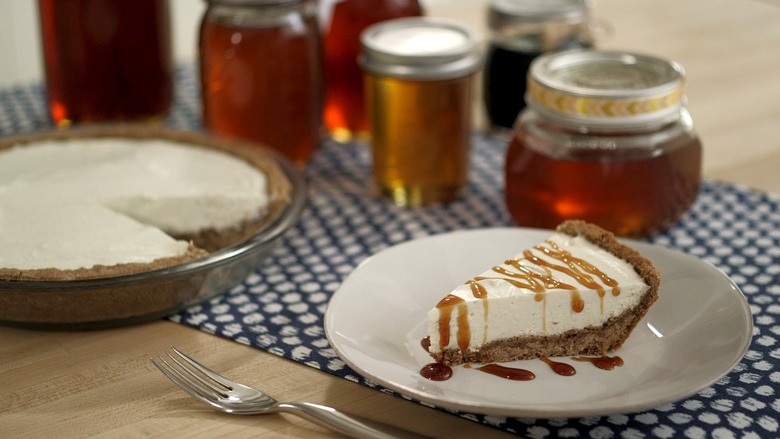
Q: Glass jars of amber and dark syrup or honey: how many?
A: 6